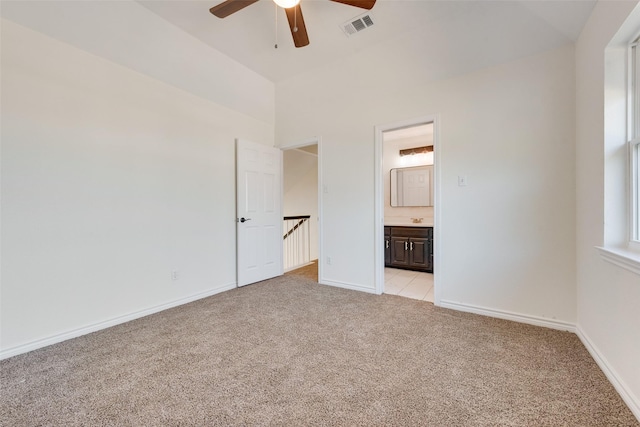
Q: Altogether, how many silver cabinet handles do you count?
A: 3